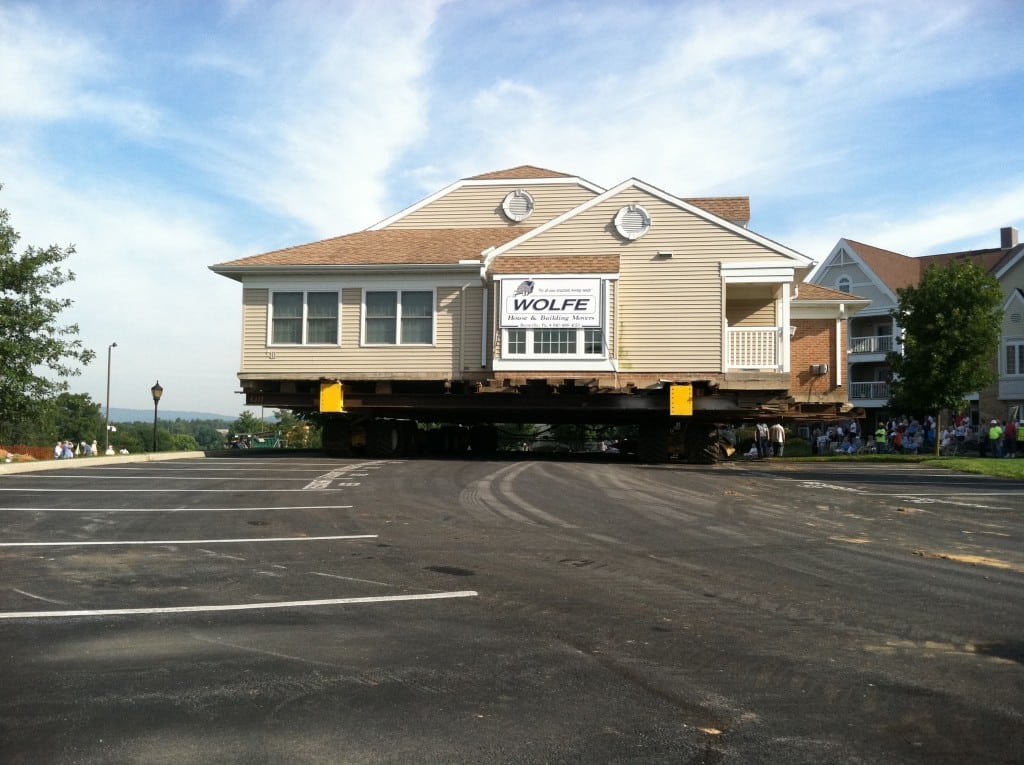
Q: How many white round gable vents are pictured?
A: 2